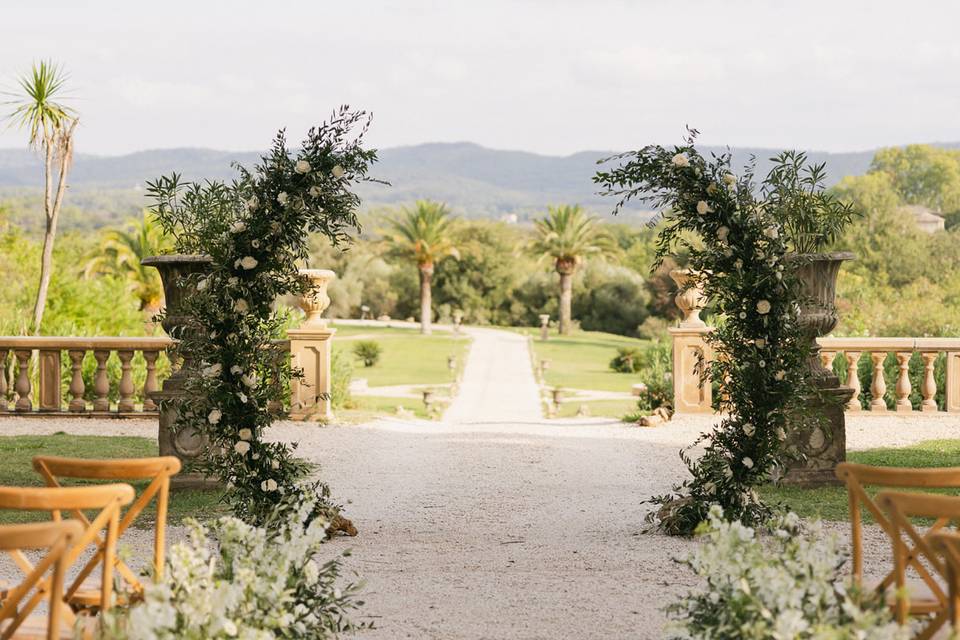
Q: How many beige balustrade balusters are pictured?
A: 11